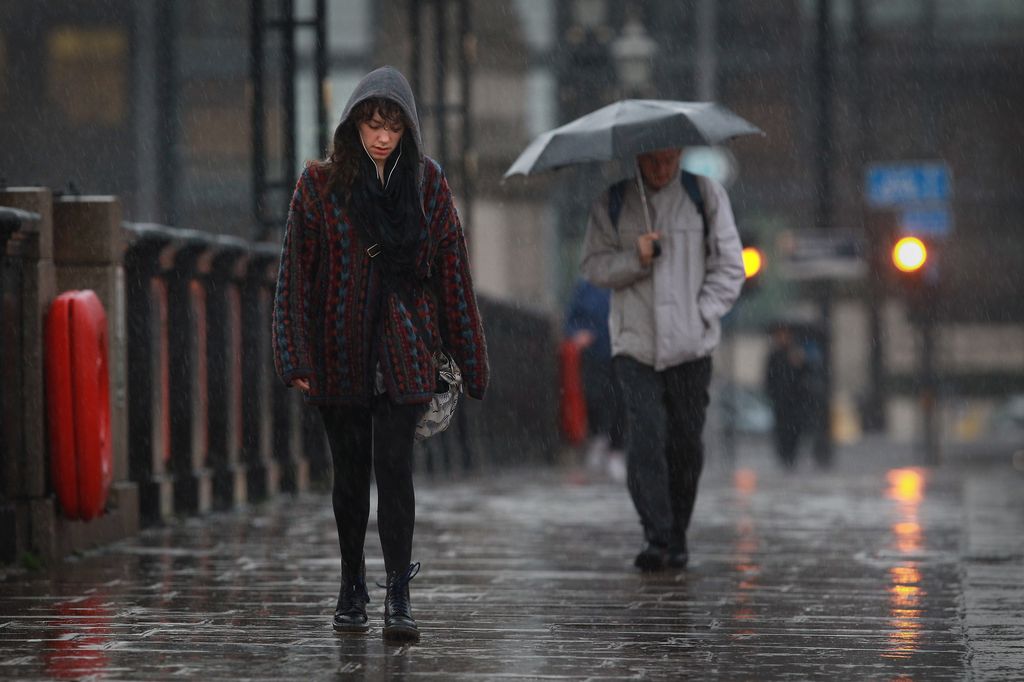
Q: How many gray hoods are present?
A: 1